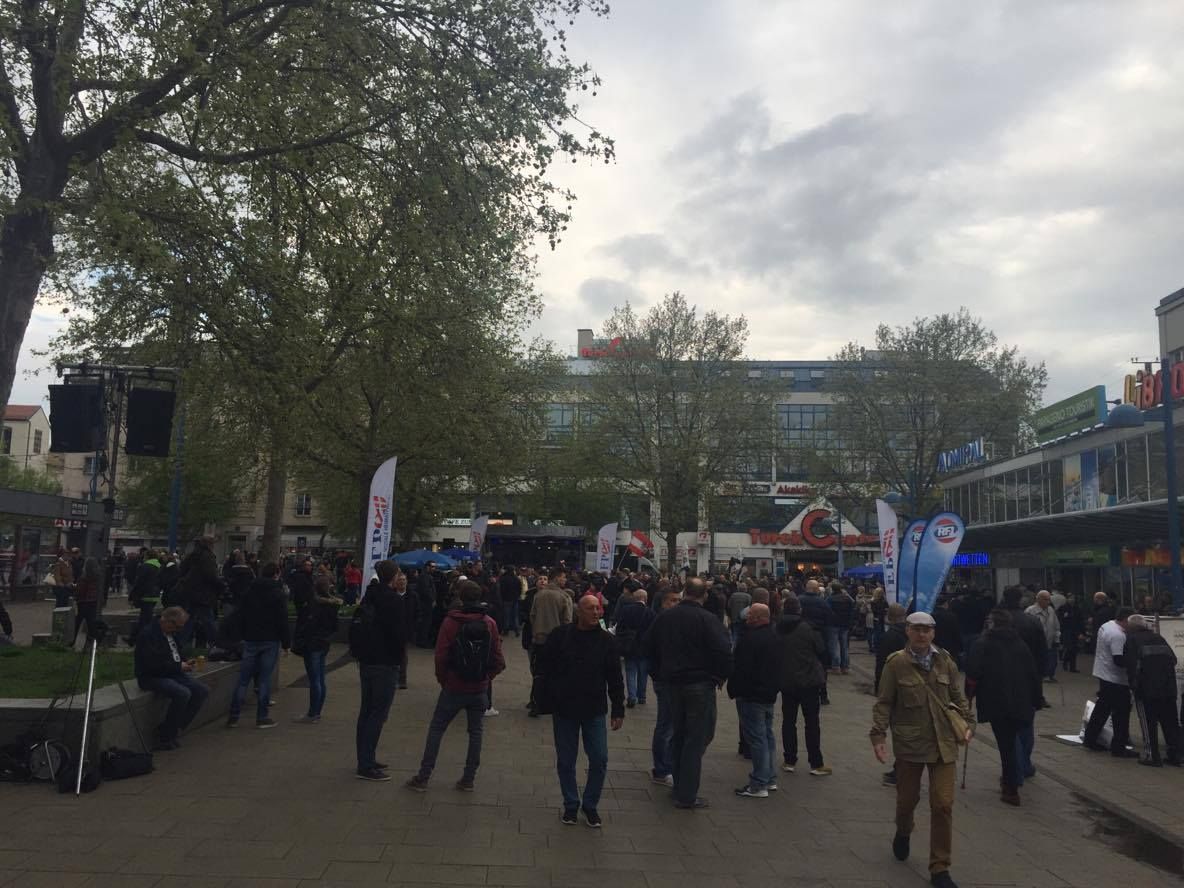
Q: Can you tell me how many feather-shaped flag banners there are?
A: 6